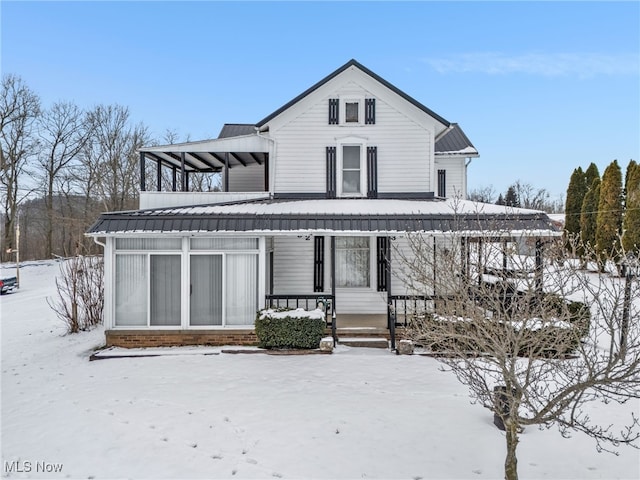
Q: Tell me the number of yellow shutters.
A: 0